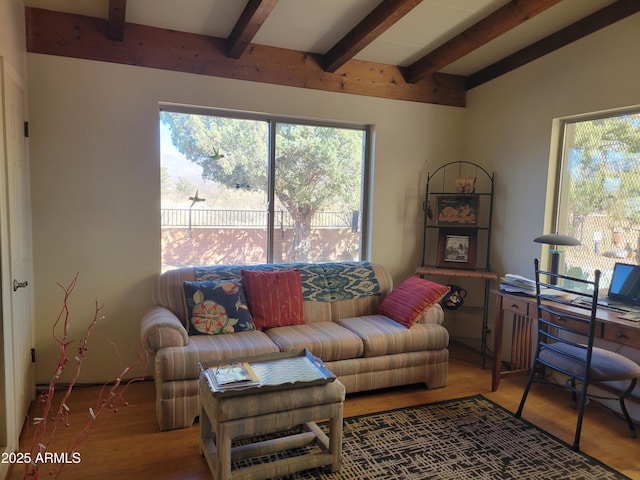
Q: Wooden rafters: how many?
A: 5